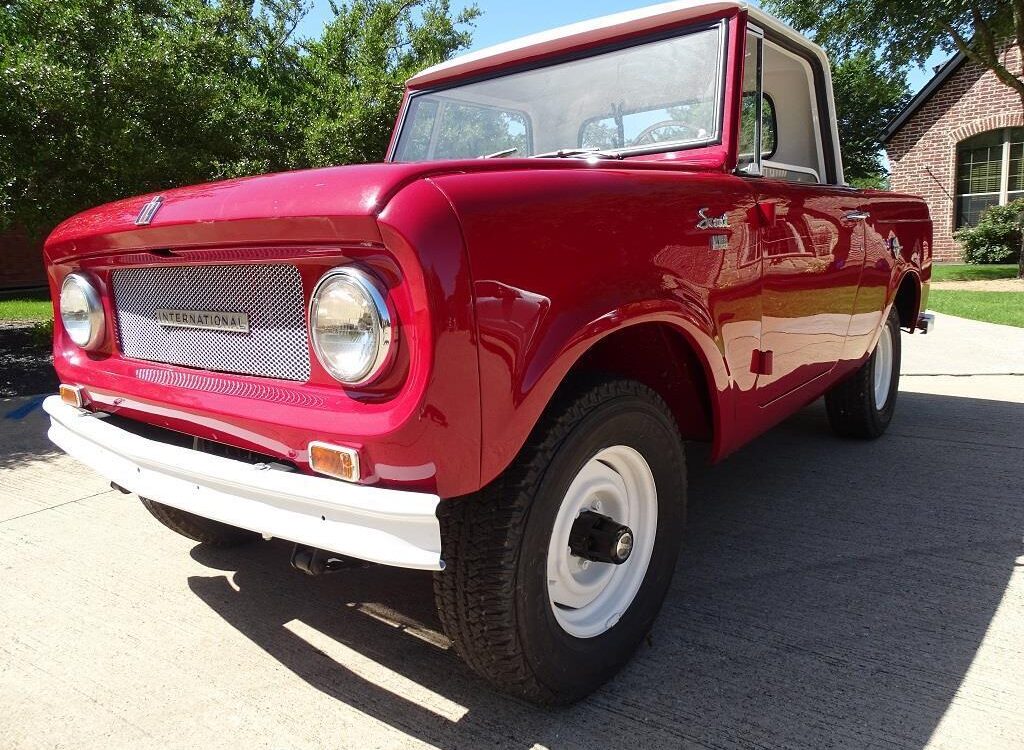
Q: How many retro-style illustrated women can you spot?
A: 0